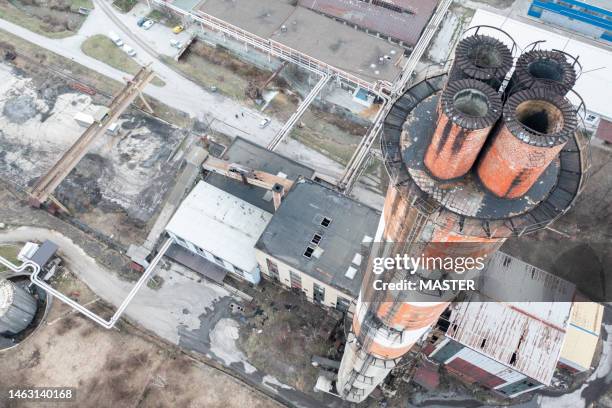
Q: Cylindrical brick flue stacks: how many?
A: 4